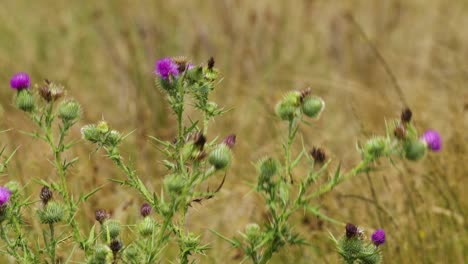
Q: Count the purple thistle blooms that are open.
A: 5